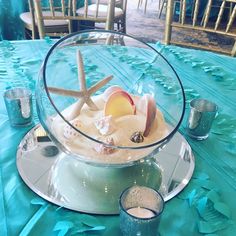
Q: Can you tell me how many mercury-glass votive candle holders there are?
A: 3